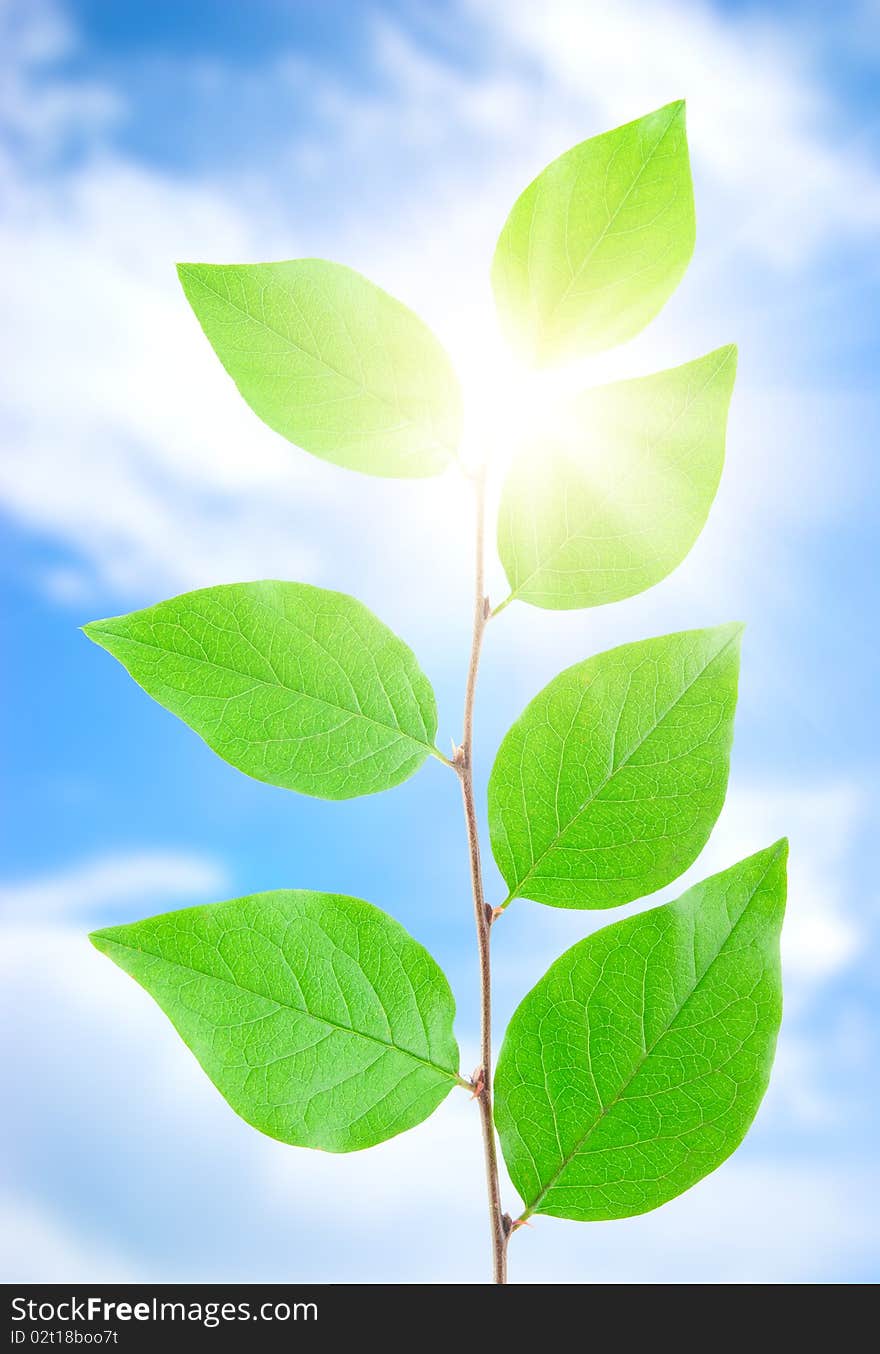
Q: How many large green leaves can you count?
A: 7